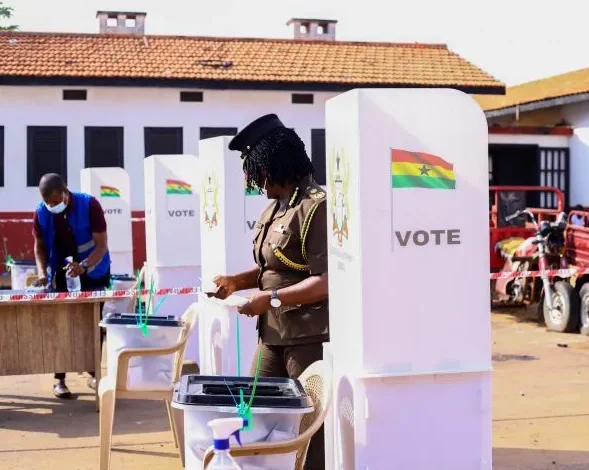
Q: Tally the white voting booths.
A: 4